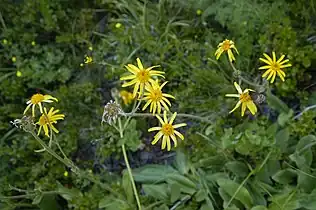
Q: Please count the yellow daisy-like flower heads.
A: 8